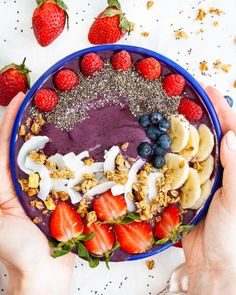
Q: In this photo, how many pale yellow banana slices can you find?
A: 7